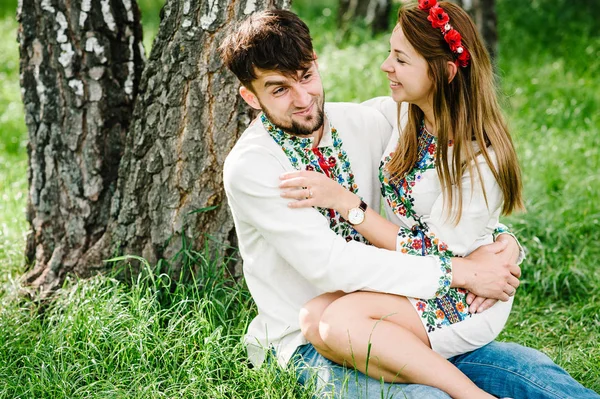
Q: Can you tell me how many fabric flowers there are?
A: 4